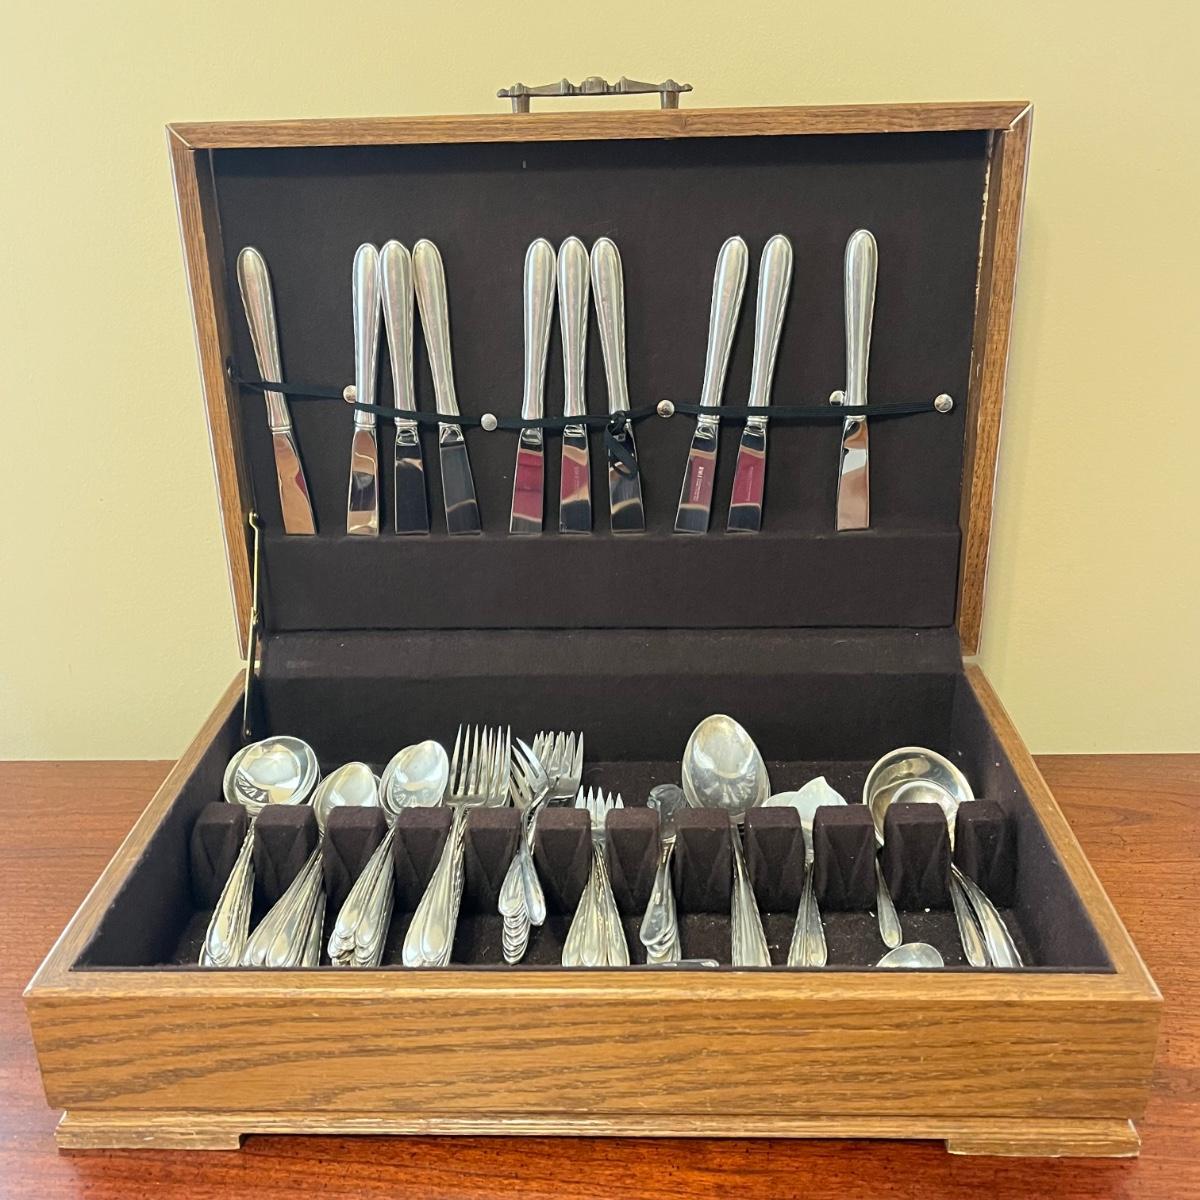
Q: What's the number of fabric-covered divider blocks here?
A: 12